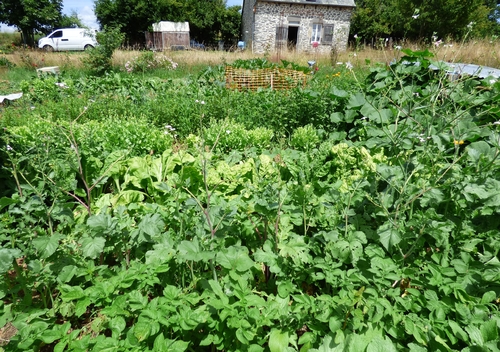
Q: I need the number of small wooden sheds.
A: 1